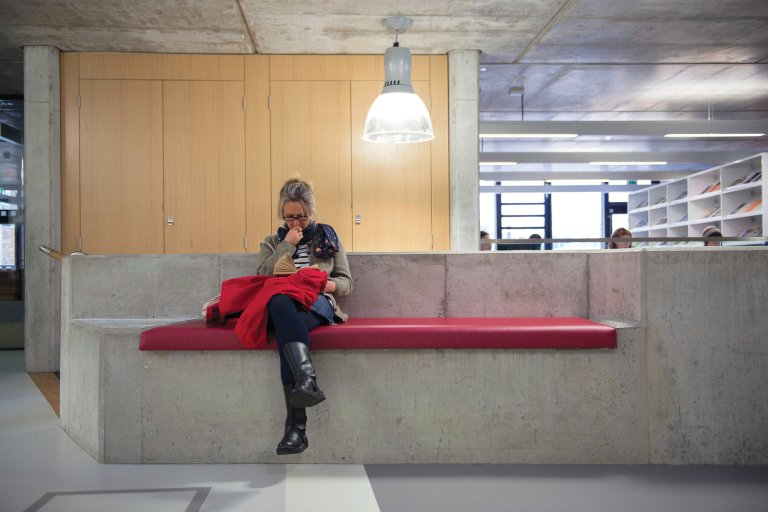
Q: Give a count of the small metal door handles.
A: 2